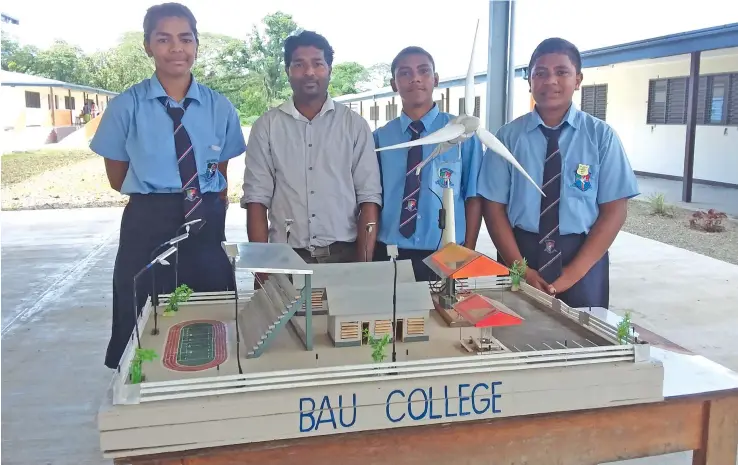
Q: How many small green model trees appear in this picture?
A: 5